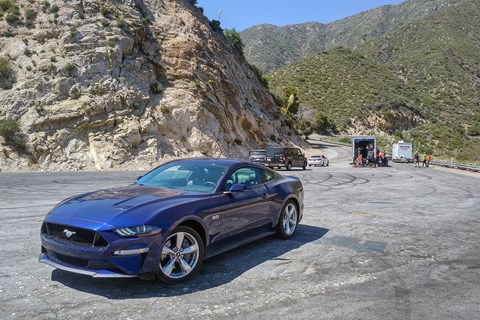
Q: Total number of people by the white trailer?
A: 3